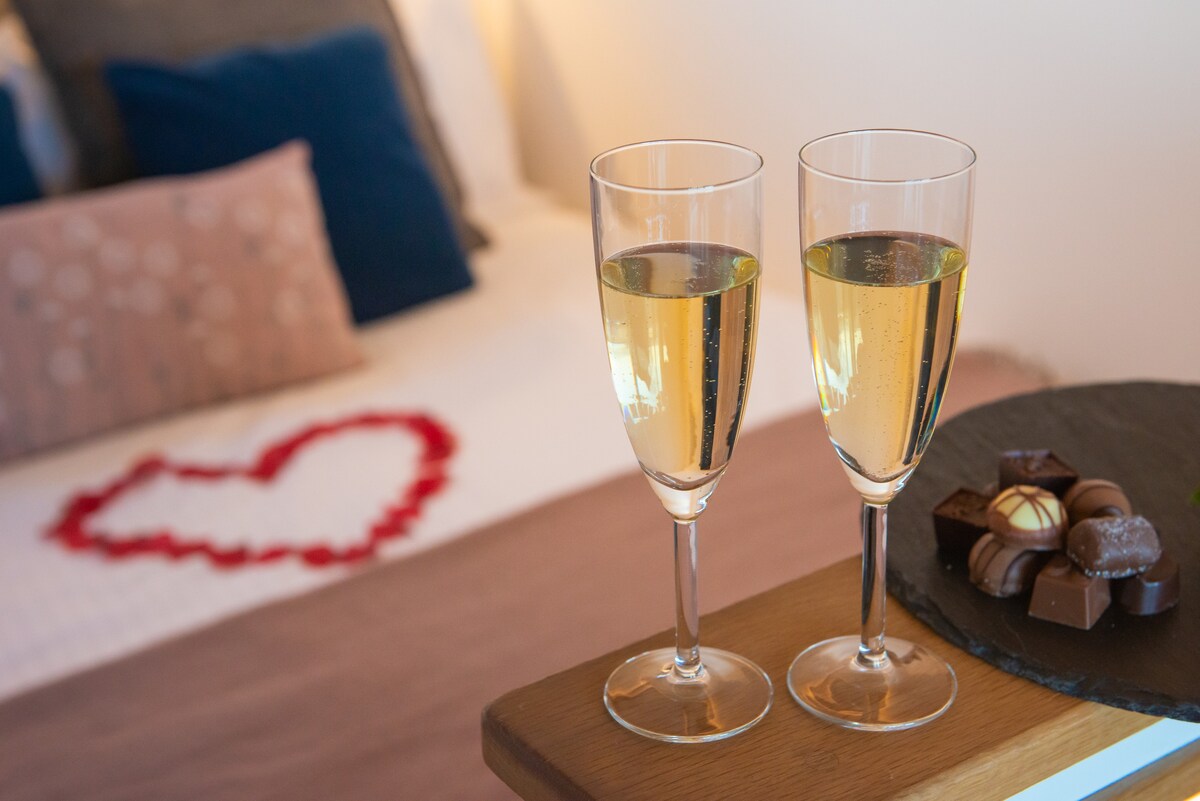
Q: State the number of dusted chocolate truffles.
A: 1